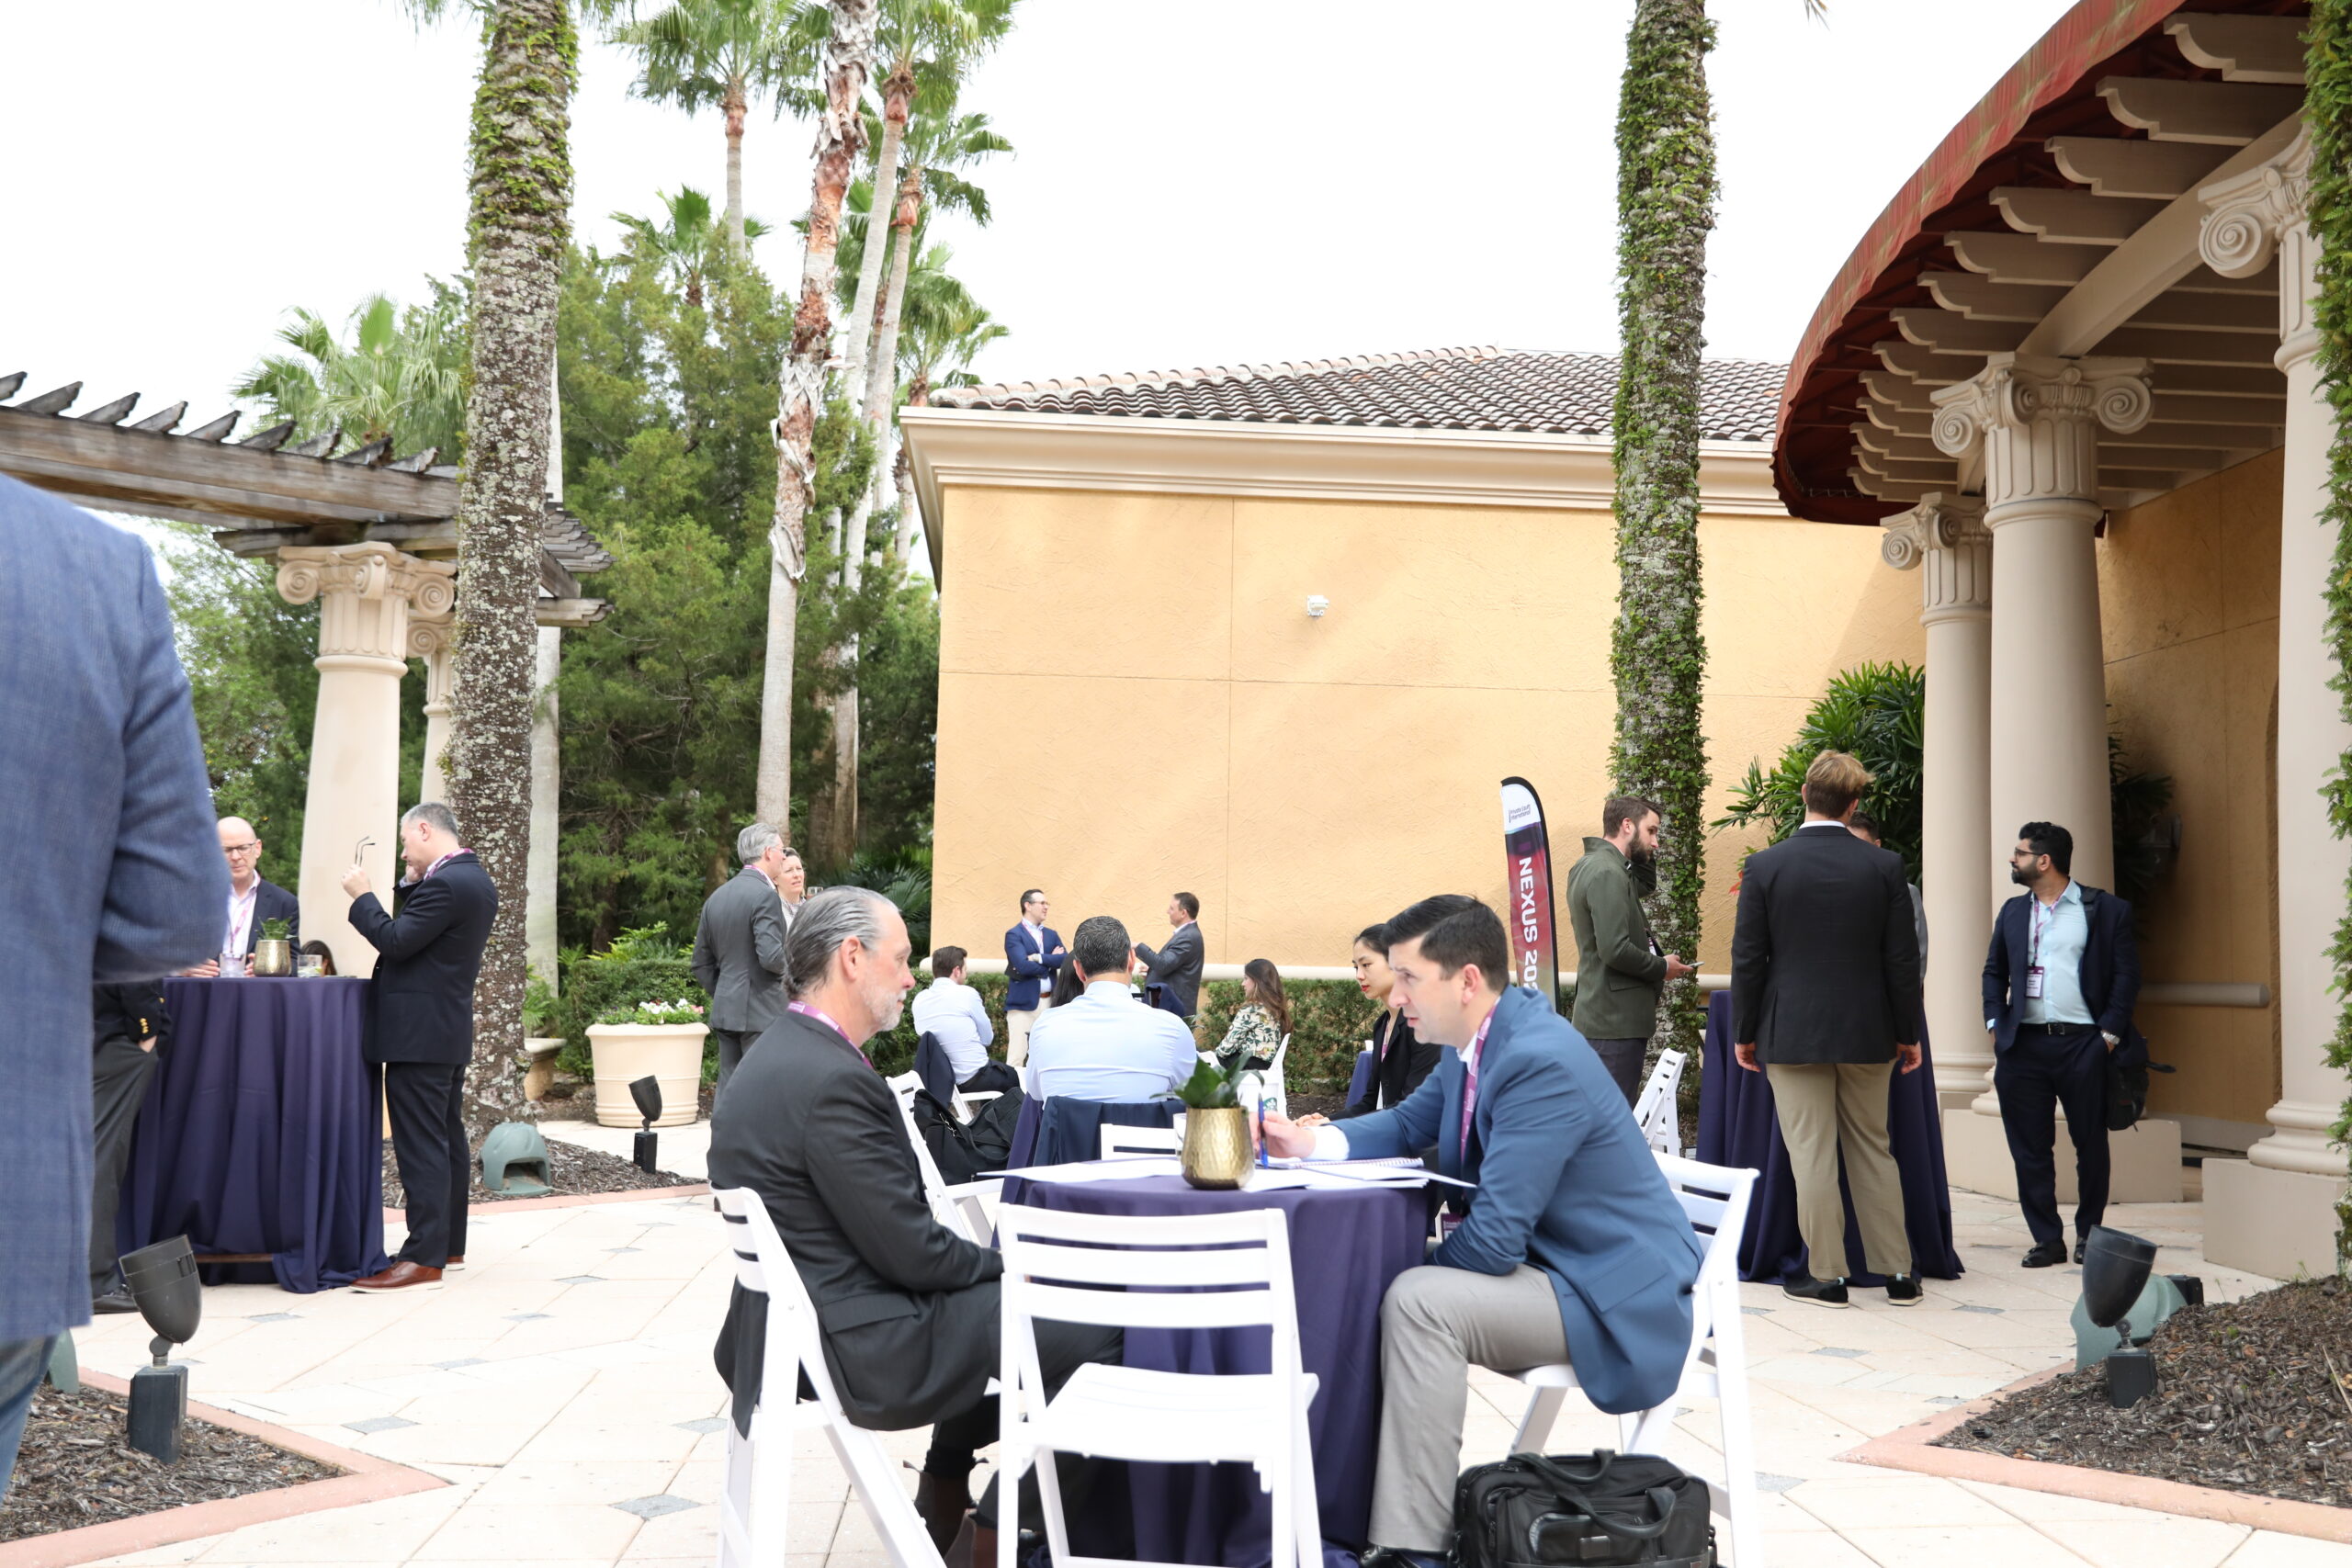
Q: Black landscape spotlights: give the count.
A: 3